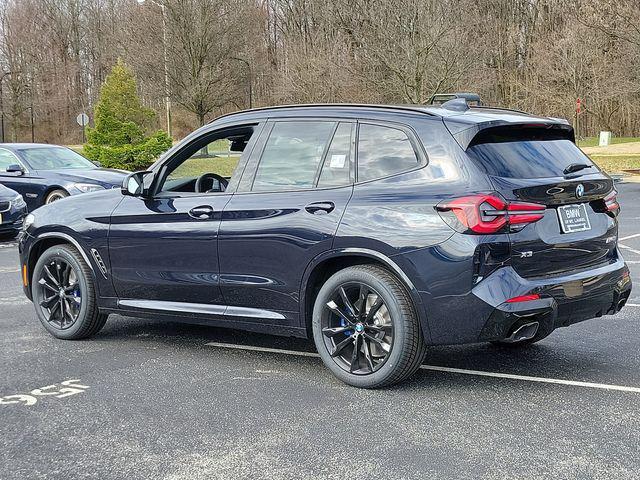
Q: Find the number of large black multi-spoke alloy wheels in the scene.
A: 2